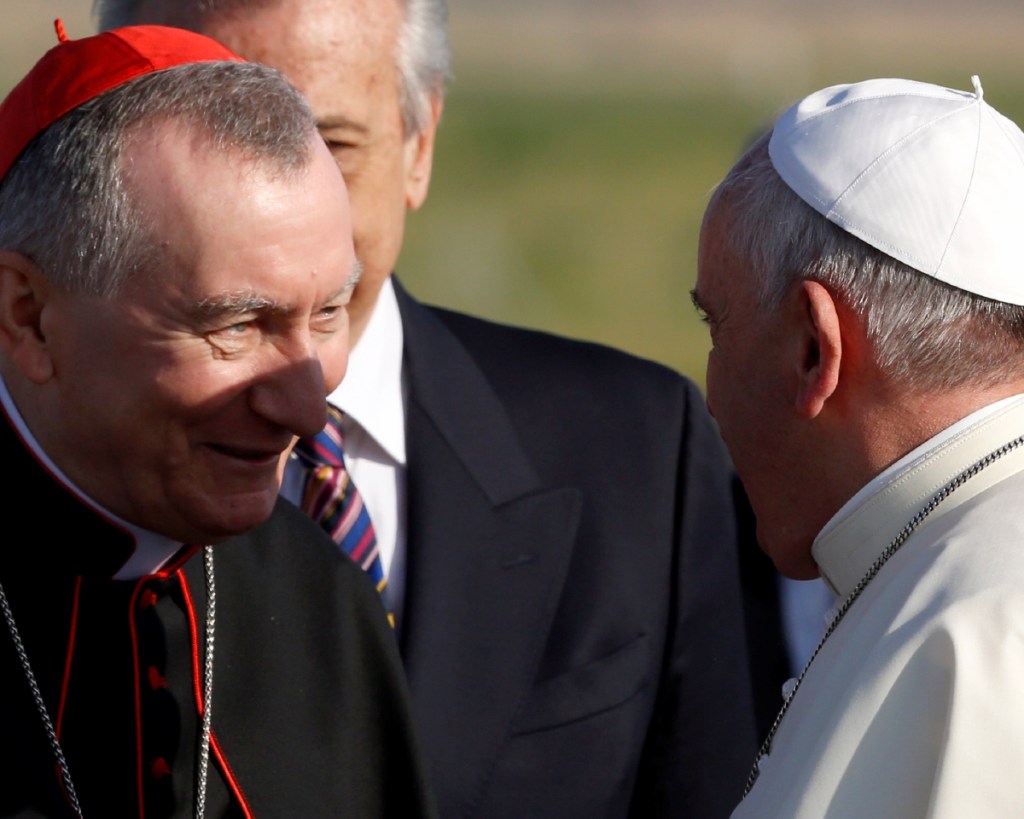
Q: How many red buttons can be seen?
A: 3